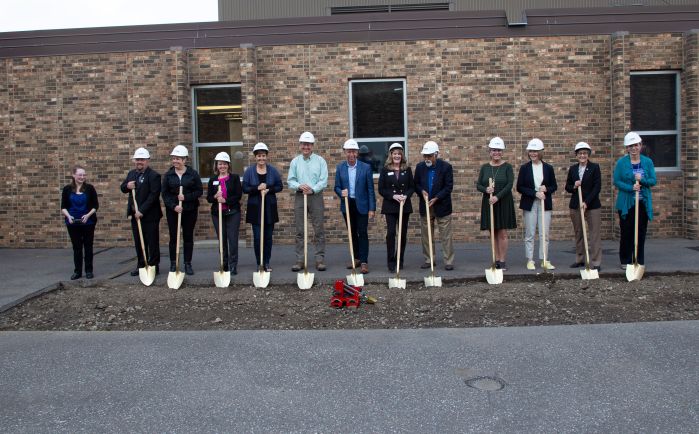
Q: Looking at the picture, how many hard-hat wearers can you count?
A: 12